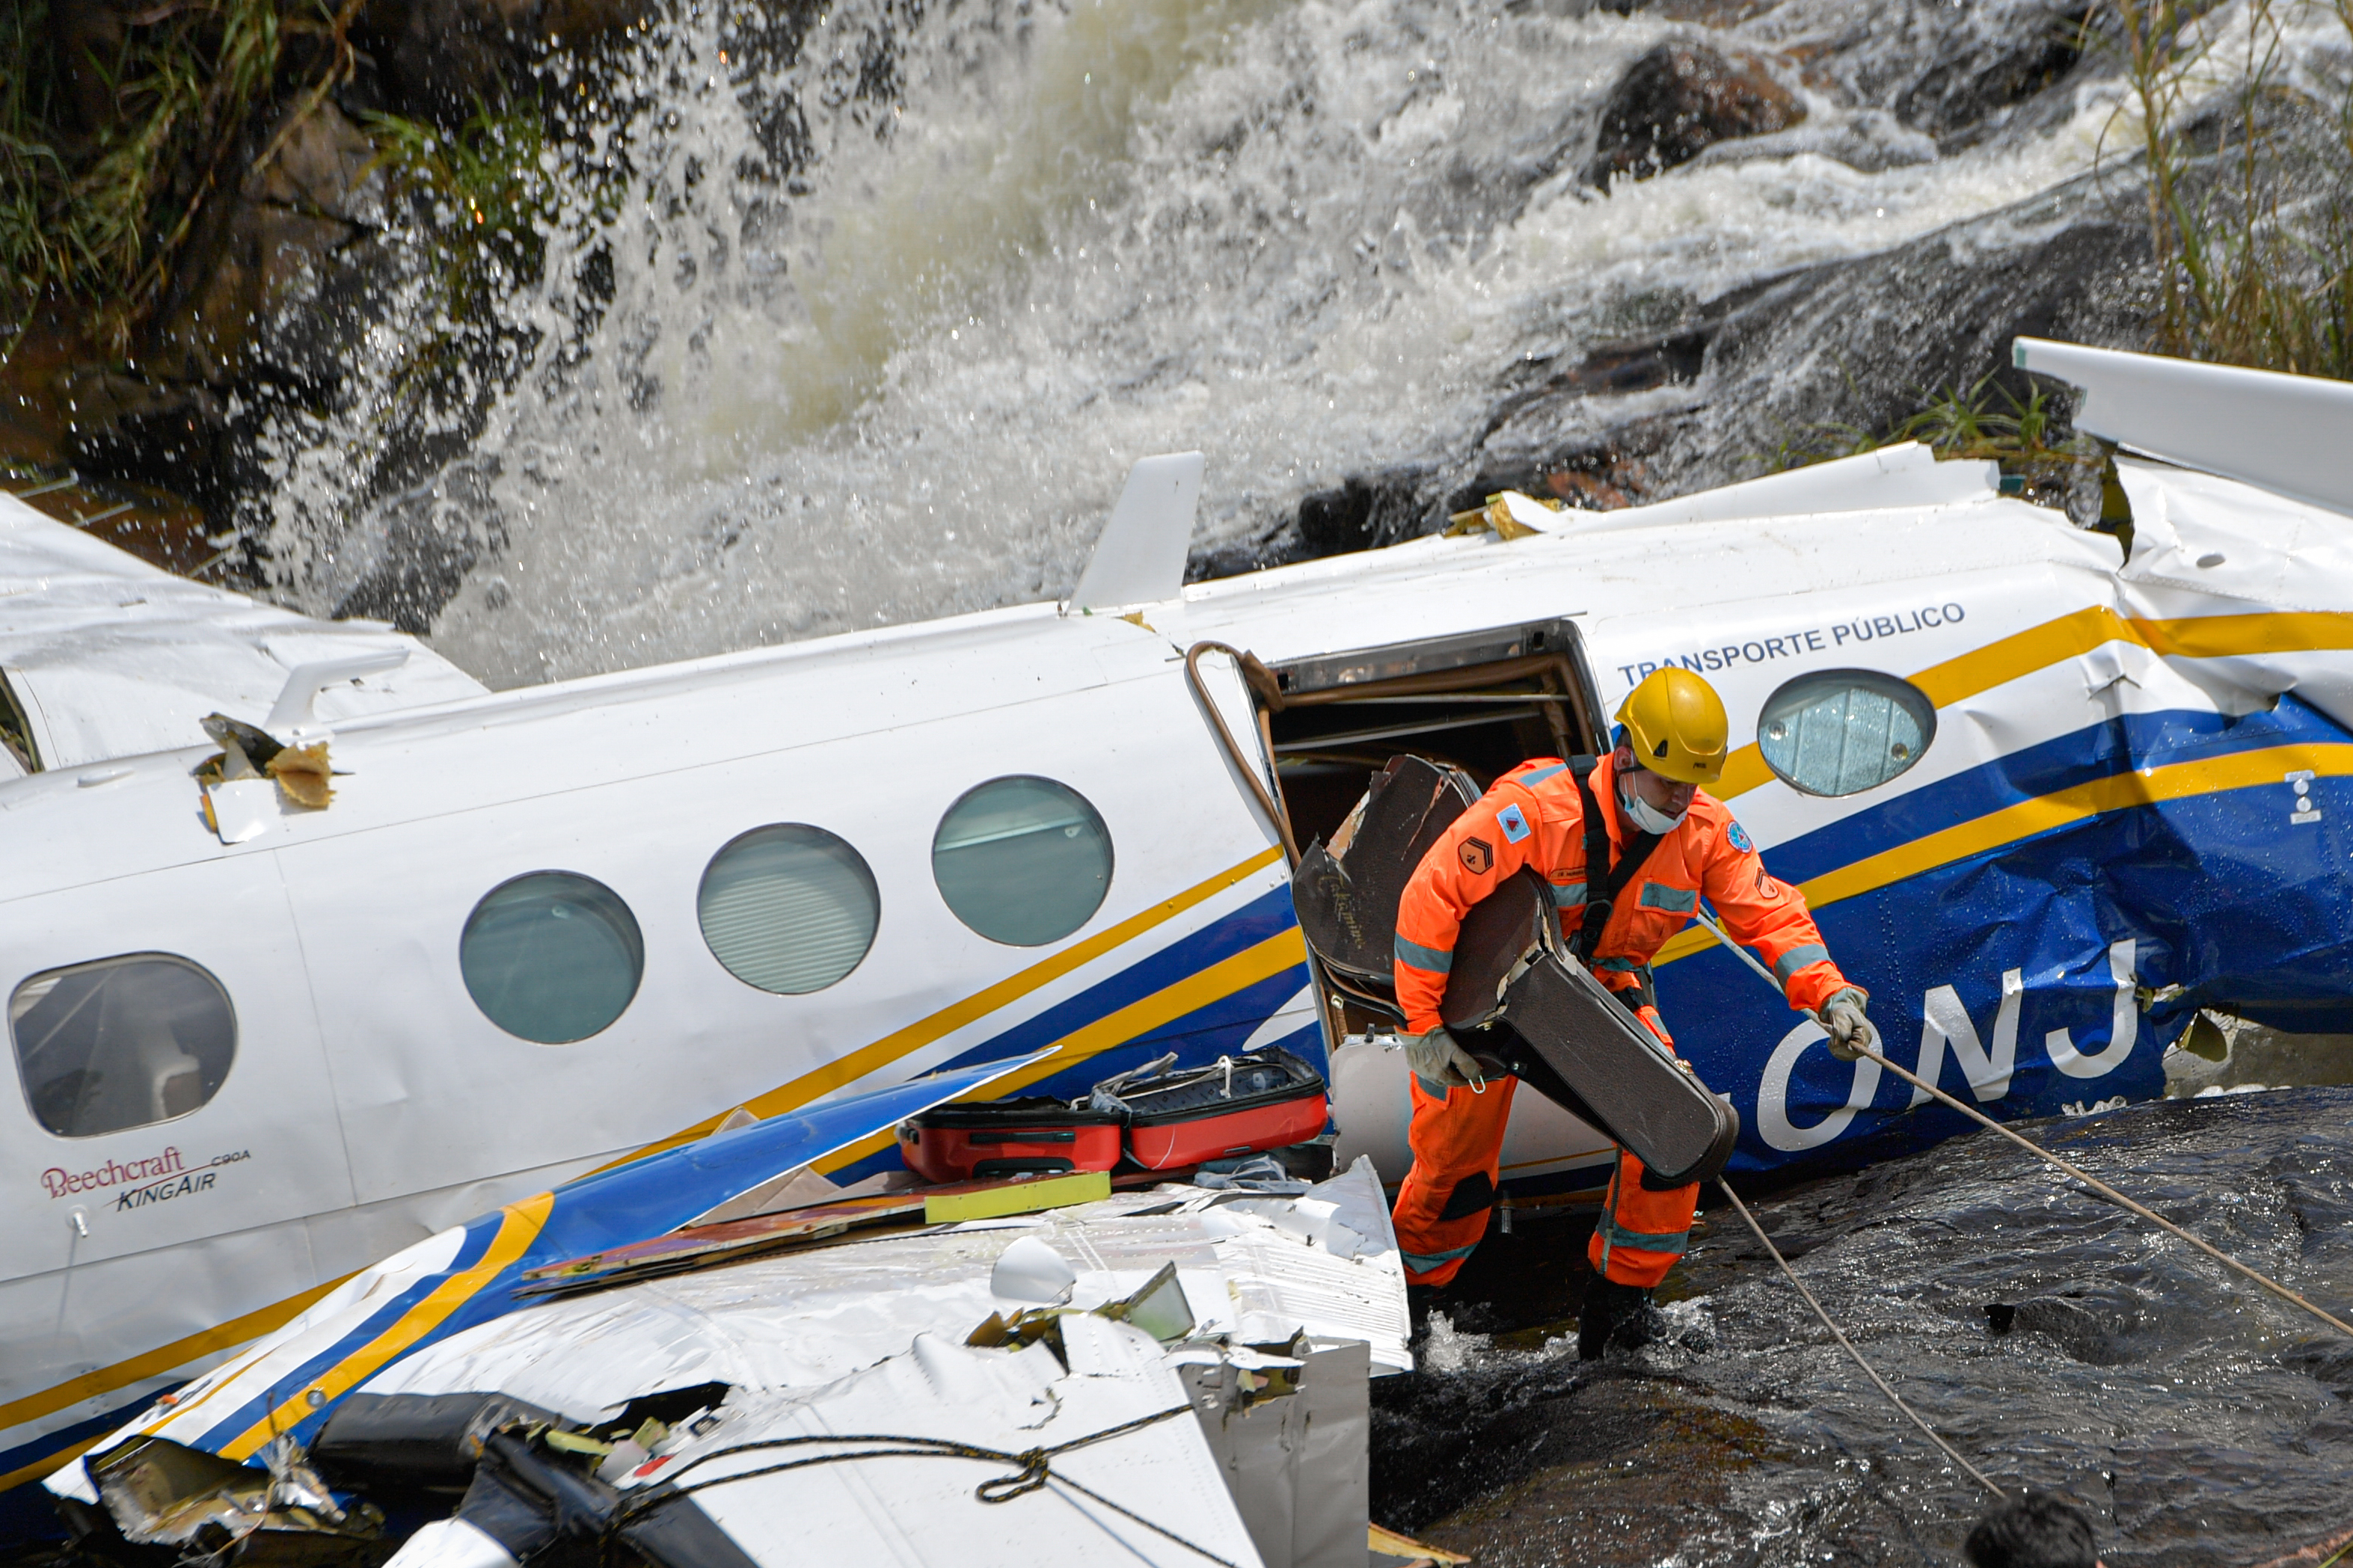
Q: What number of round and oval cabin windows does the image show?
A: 4